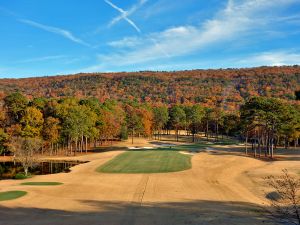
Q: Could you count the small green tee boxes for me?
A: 2